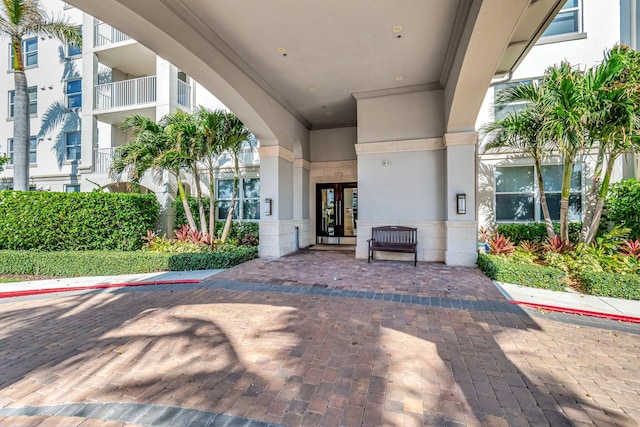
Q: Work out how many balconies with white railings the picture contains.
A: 3